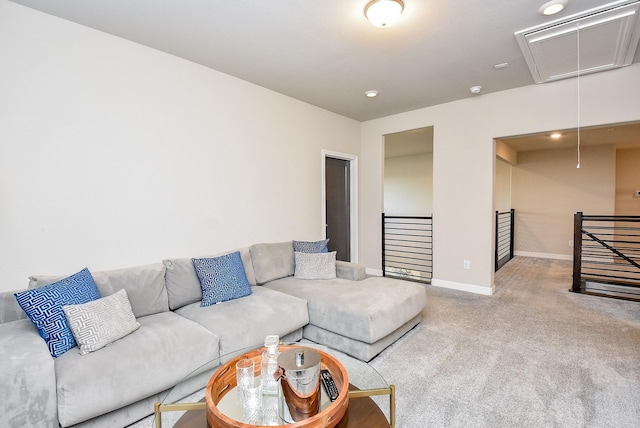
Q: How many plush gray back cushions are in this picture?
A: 3